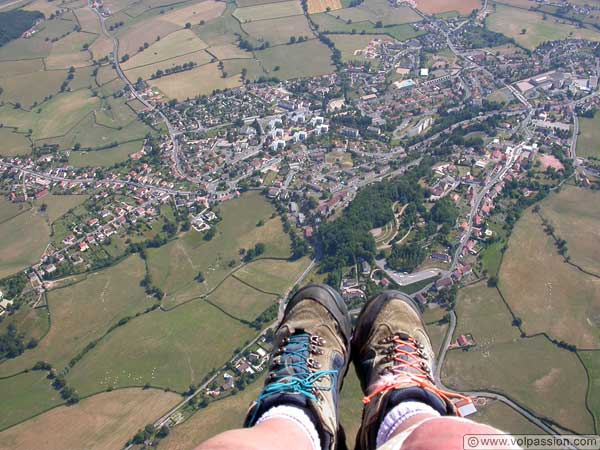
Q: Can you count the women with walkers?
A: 0